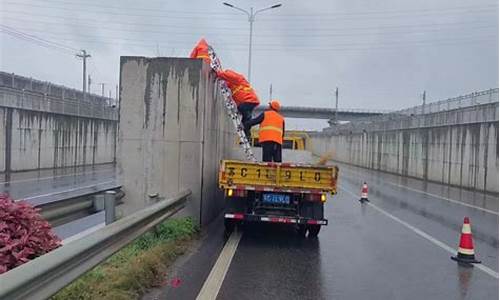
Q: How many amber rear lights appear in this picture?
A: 2